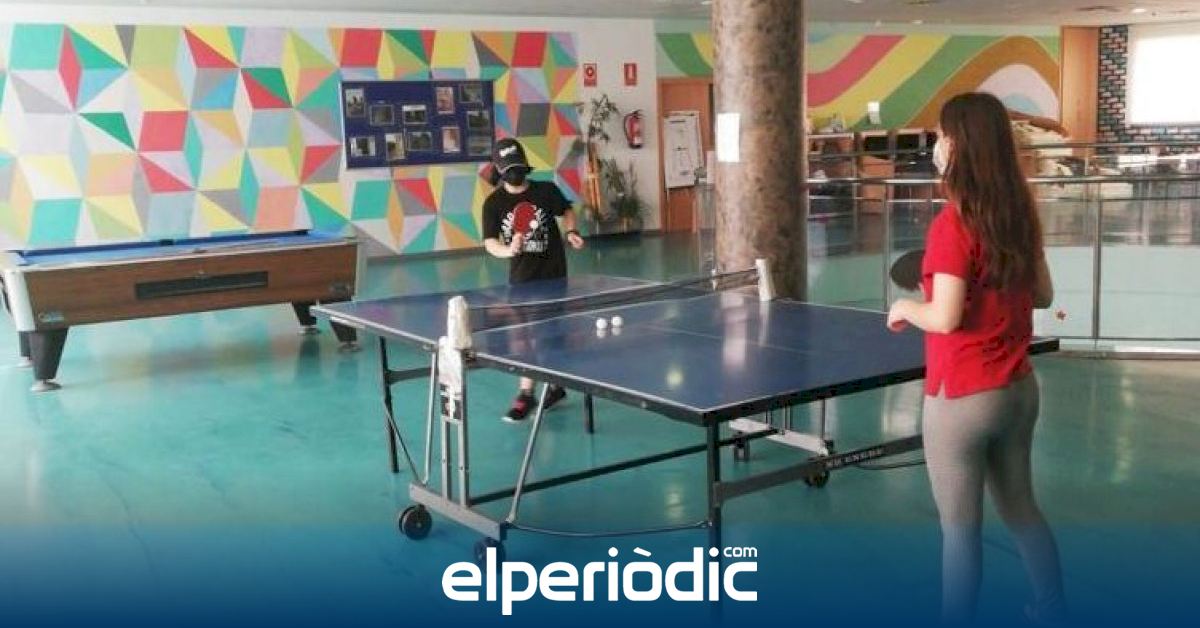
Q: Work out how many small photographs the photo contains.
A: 11